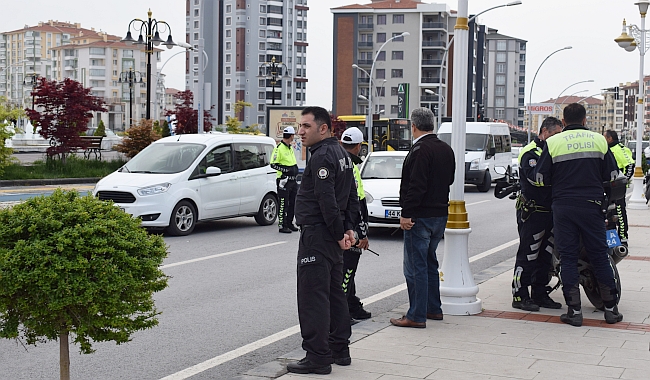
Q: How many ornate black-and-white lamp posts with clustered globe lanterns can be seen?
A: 4